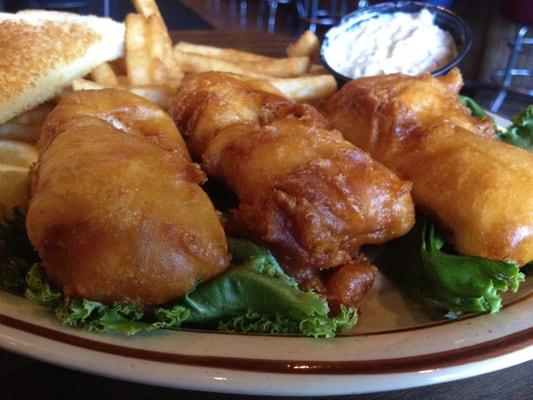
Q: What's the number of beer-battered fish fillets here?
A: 3